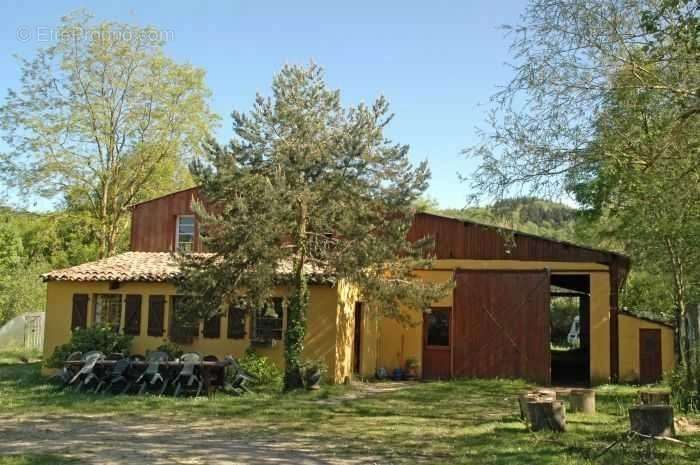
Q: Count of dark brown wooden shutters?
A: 5